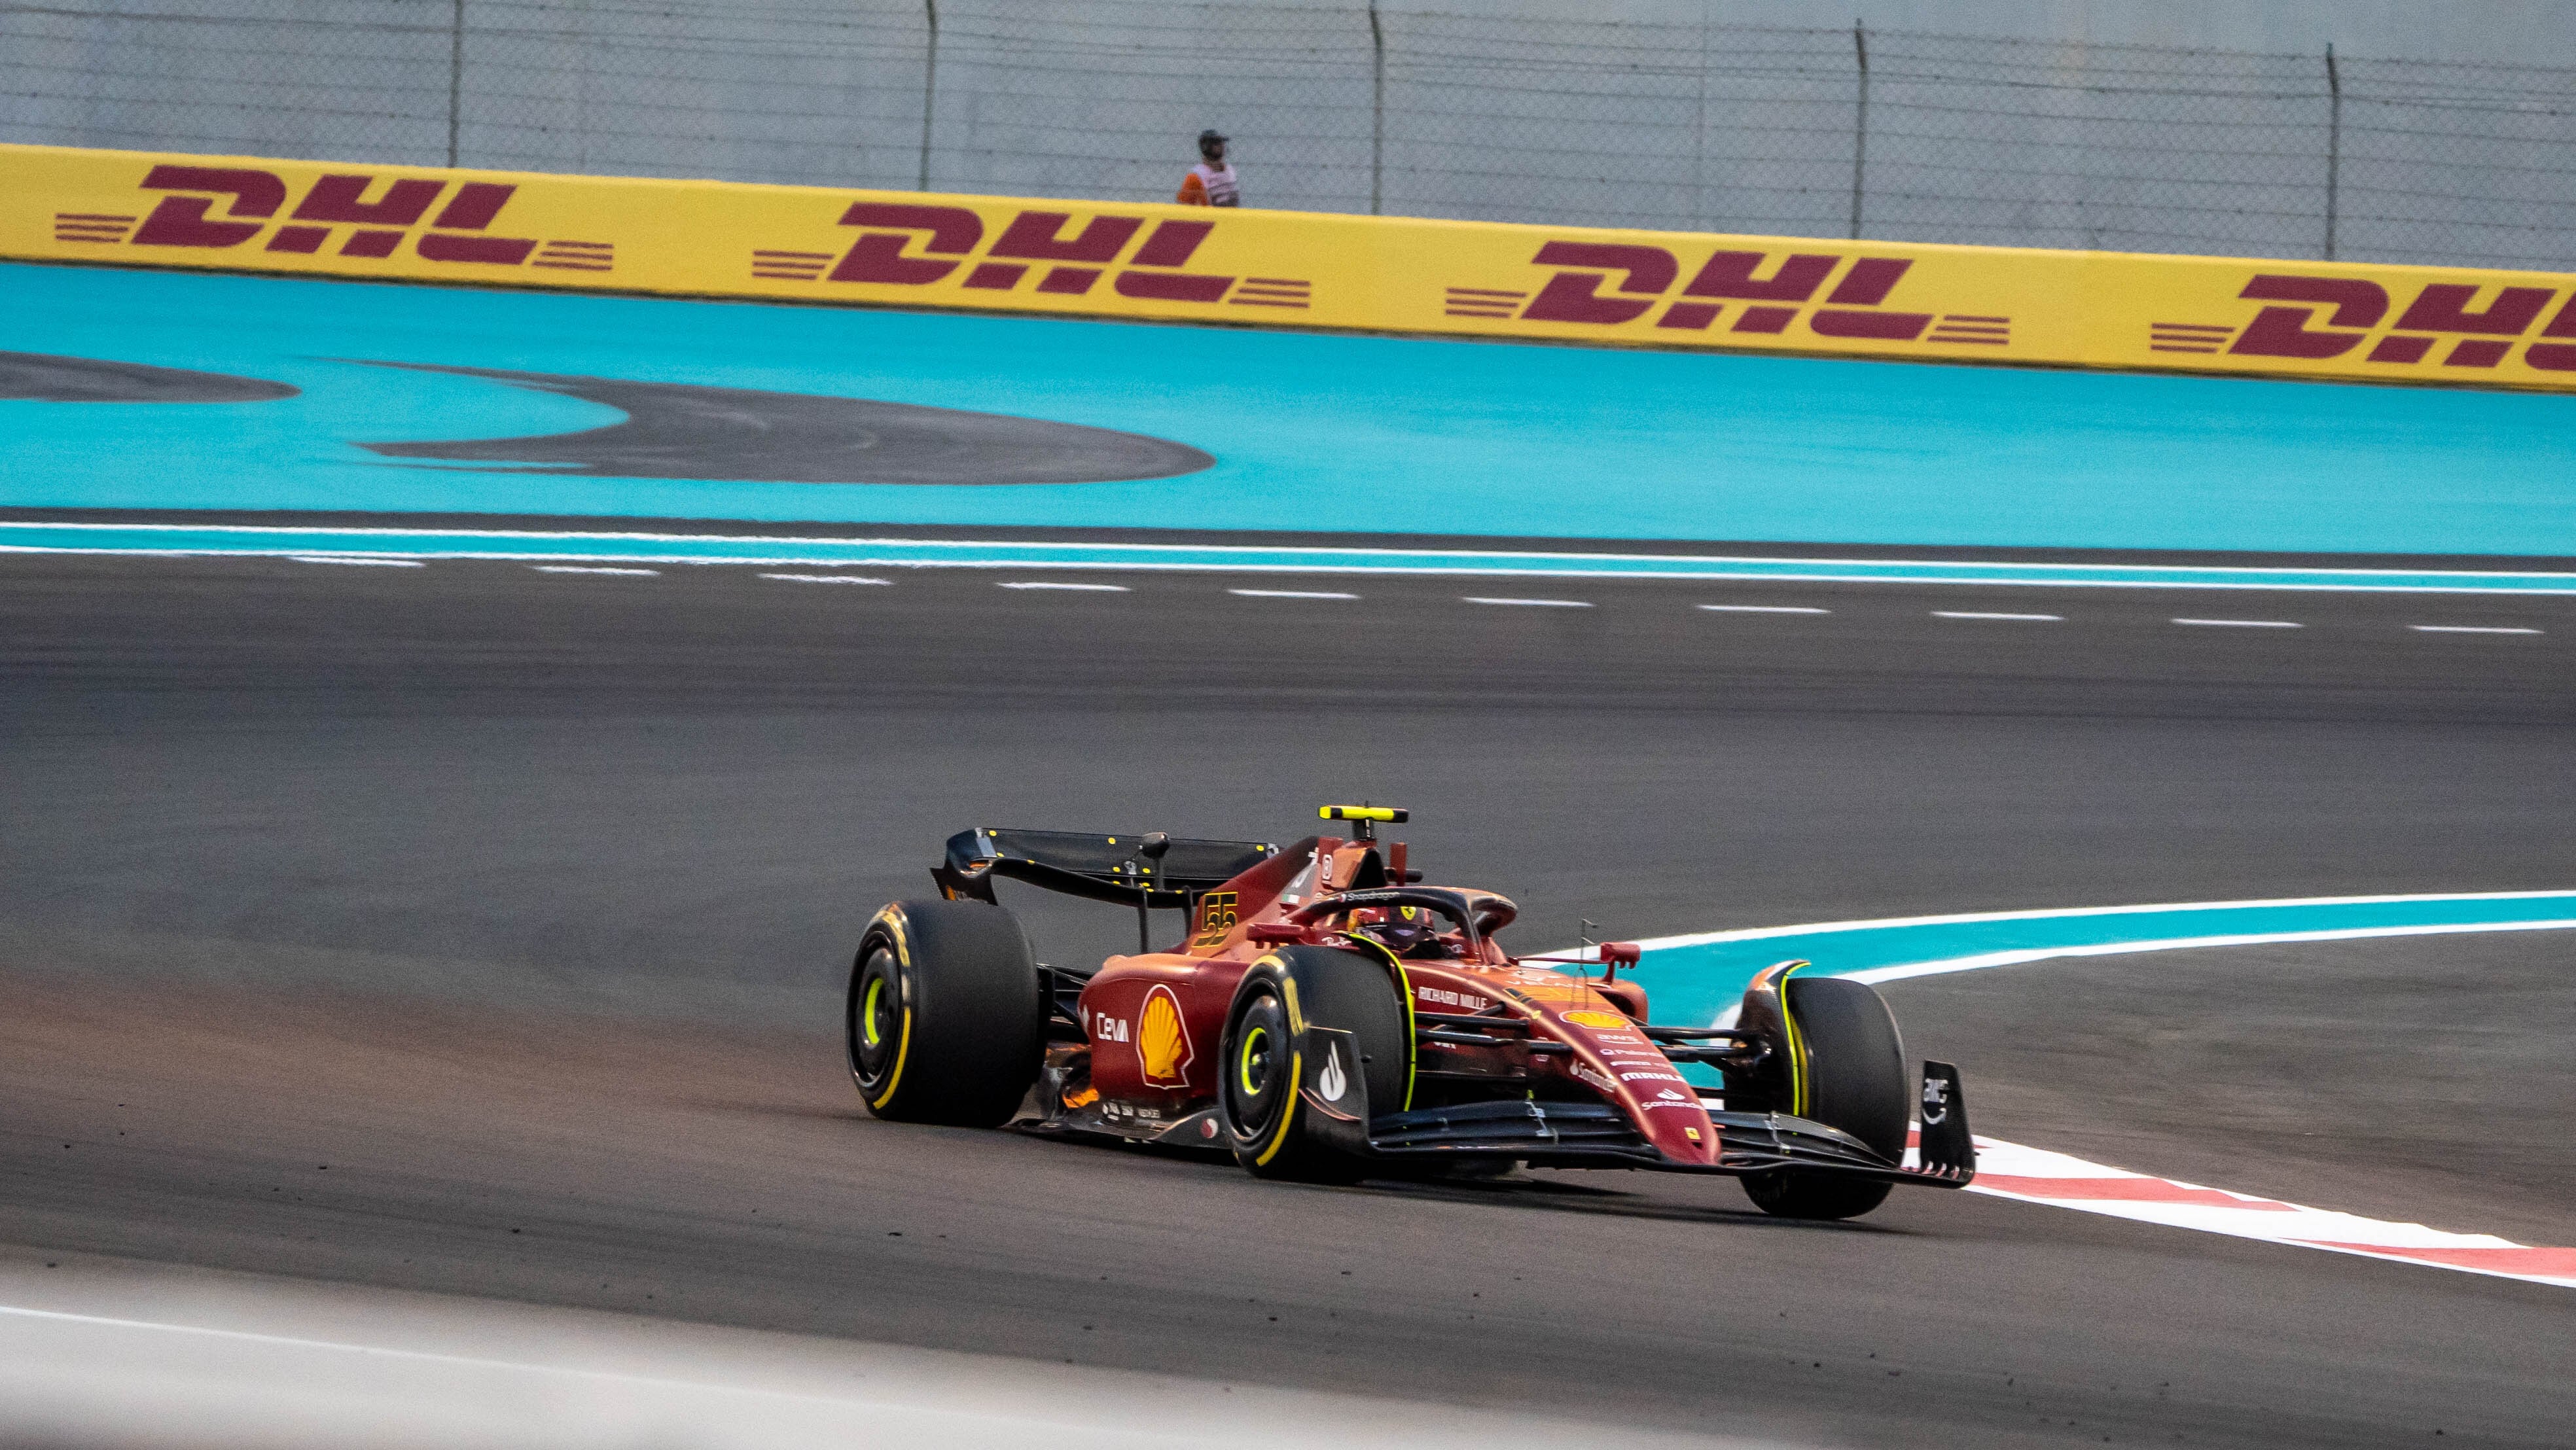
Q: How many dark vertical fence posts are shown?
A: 5